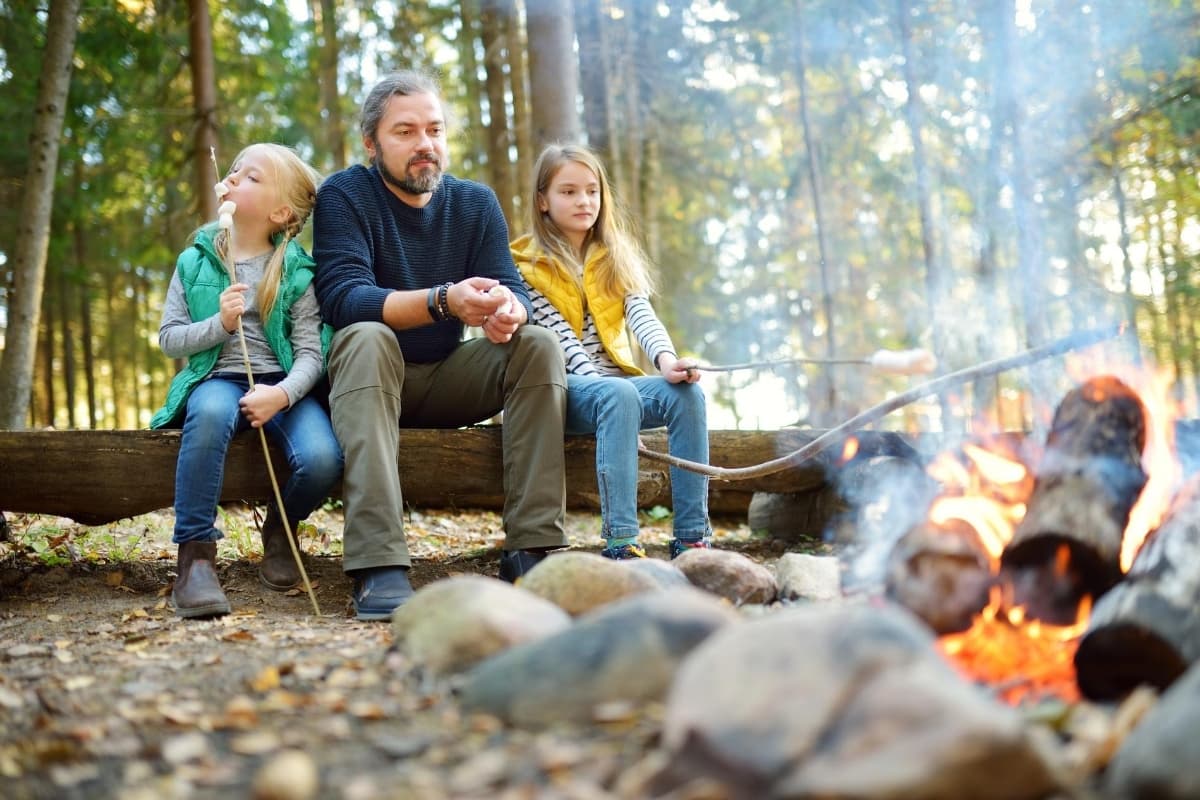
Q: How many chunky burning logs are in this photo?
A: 3